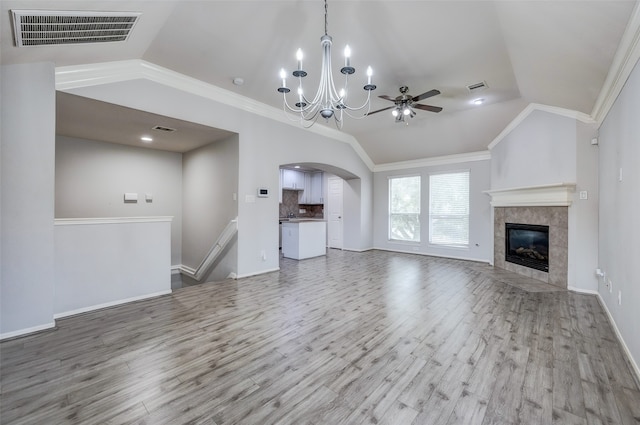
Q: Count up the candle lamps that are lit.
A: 6